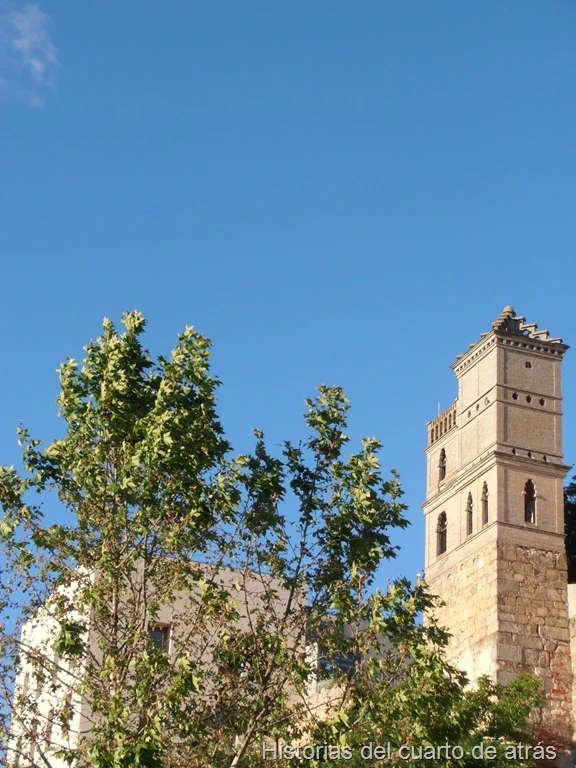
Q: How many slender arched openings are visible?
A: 5